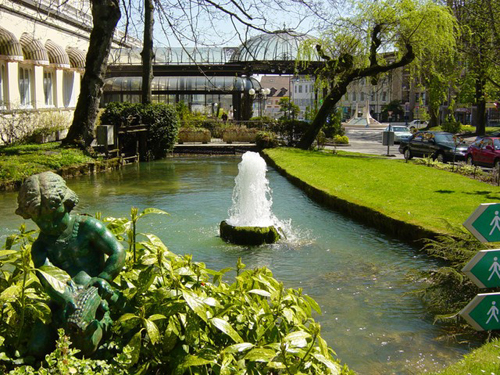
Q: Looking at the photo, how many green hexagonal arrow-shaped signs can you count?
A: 3